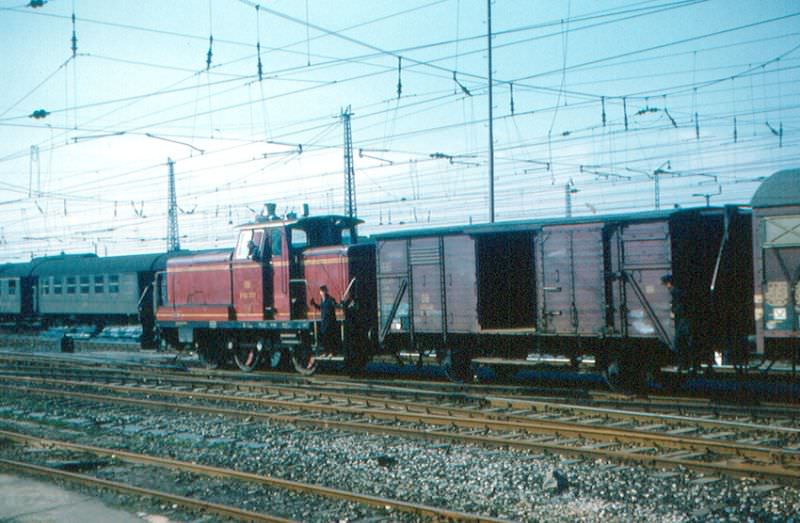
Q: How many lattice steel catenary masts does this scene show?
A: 2